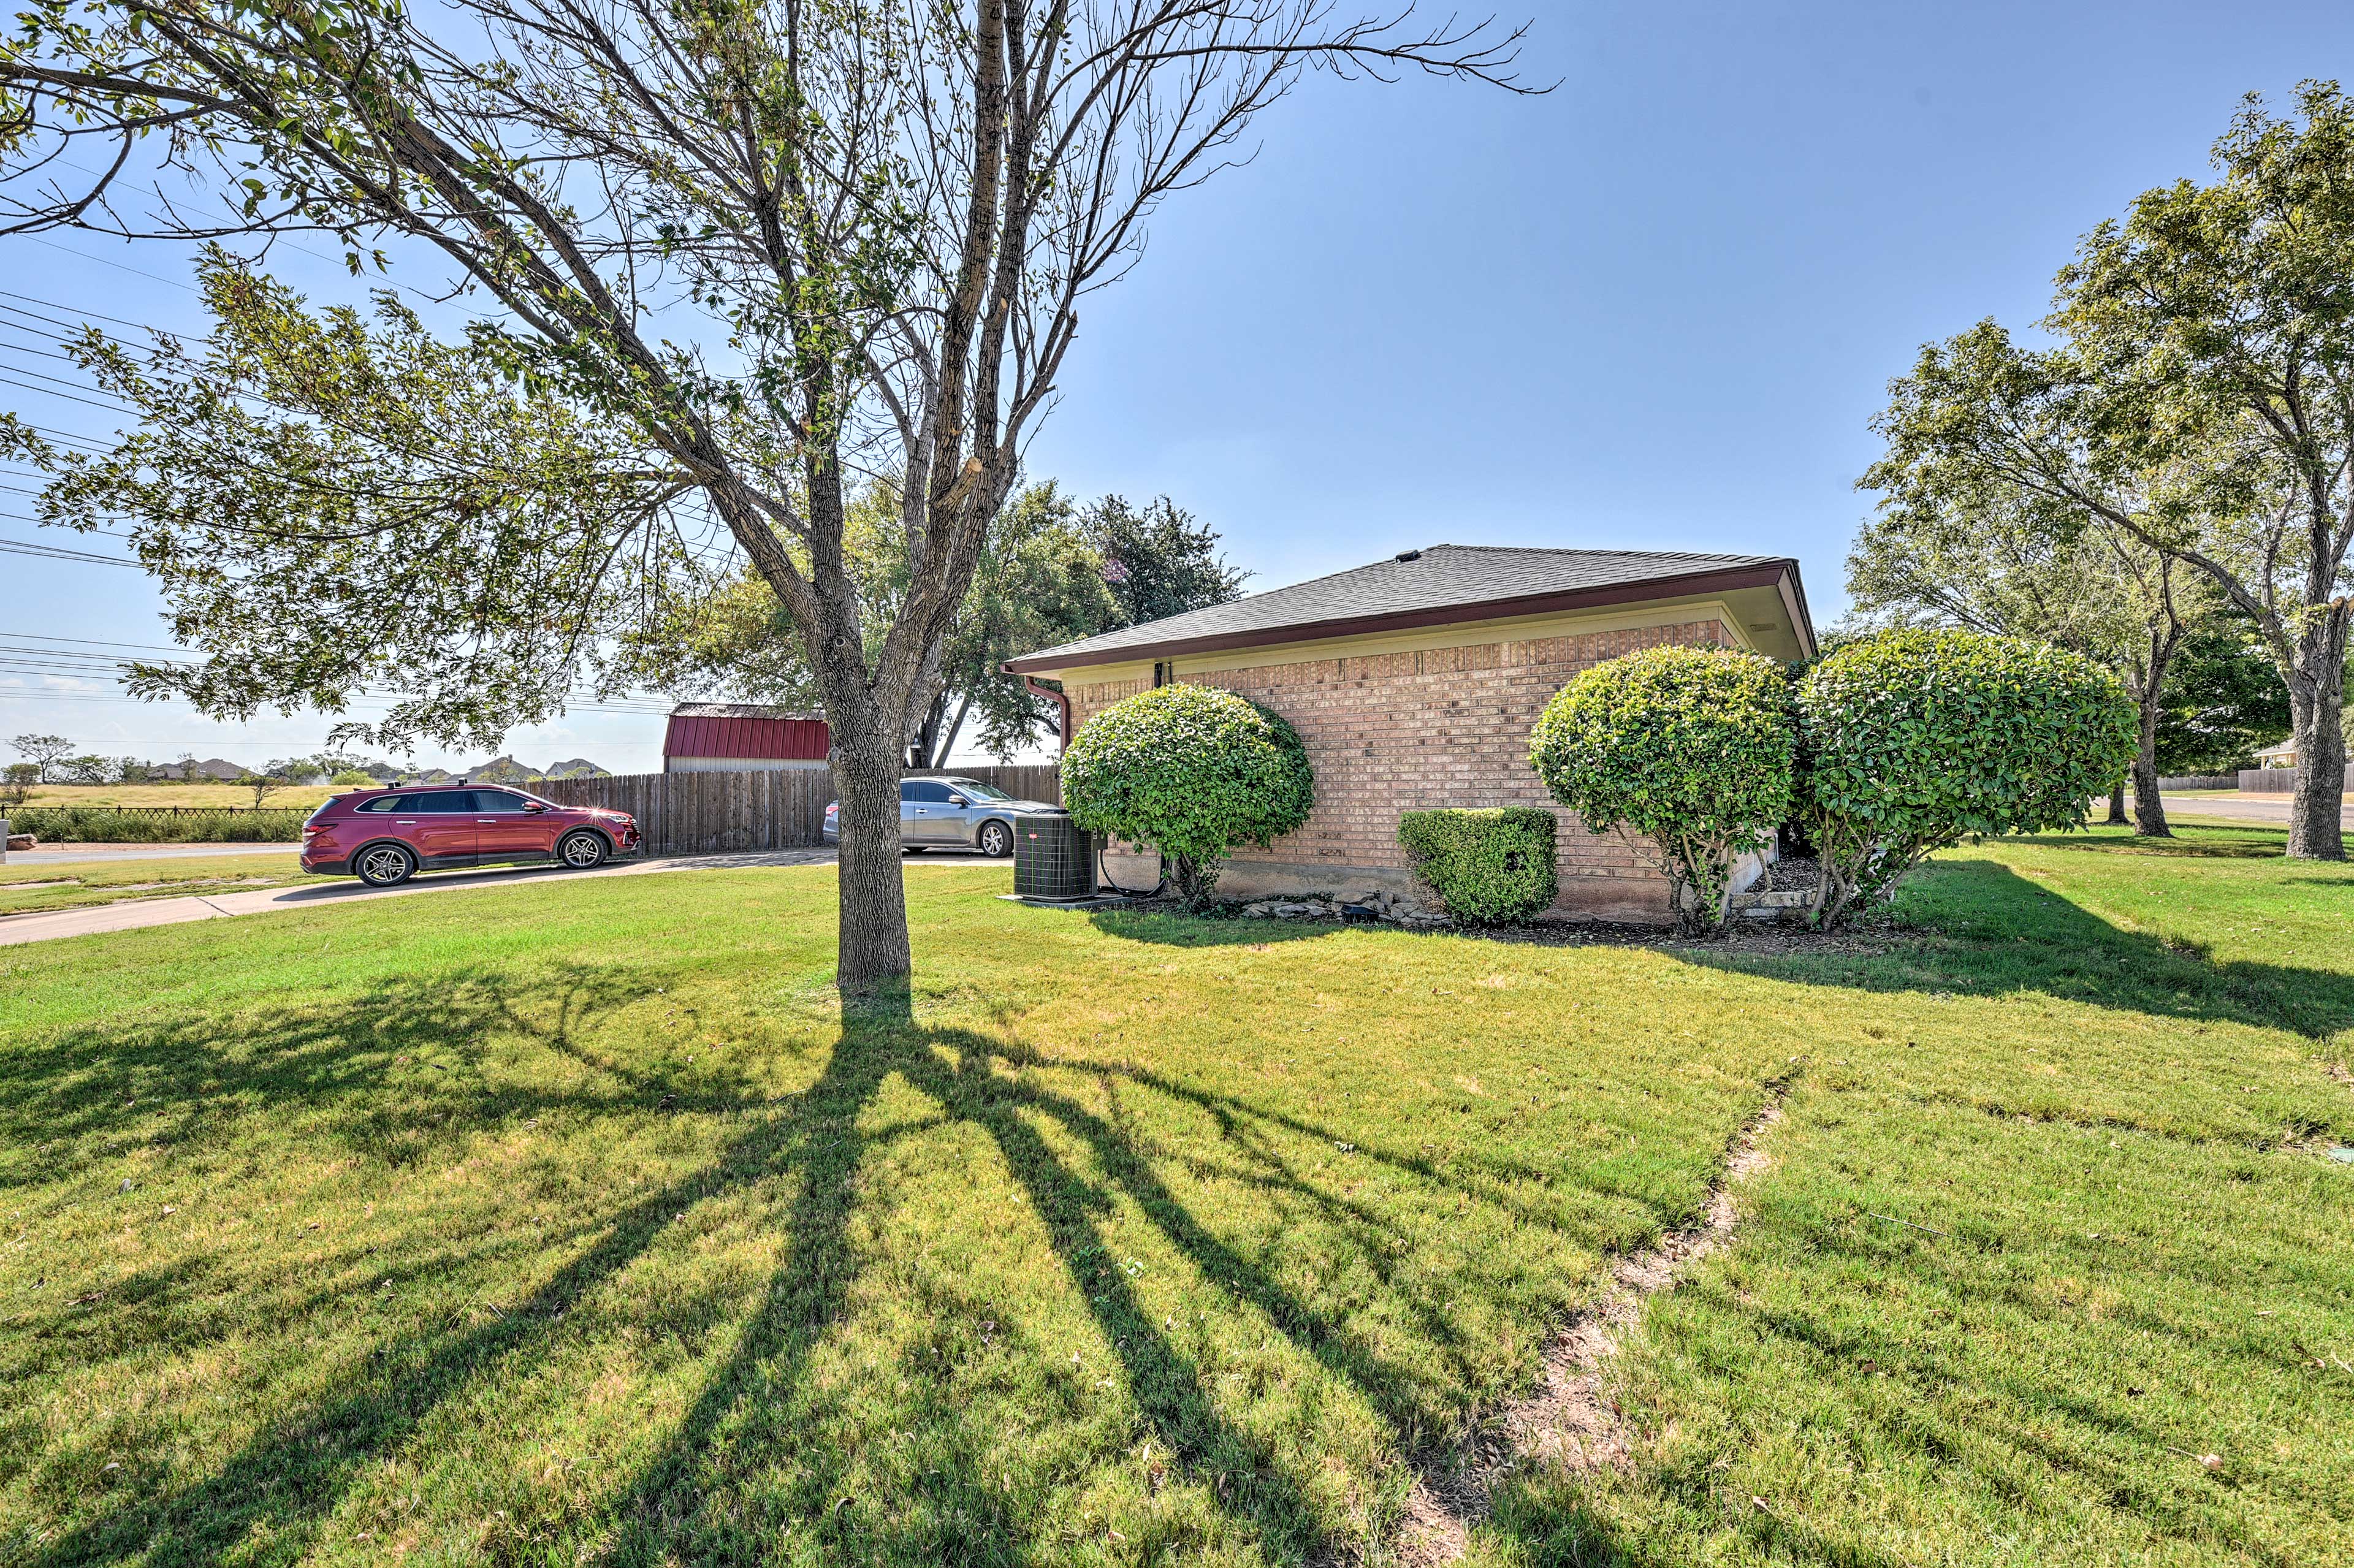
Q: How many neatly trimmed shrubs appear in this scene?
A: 4